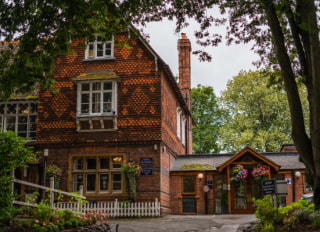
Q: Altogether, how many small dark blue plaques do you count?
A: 4